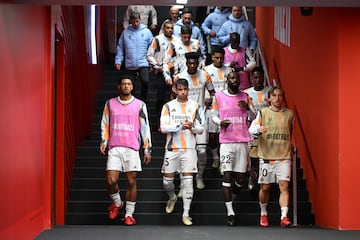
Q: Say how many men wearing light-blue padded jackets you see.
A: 4